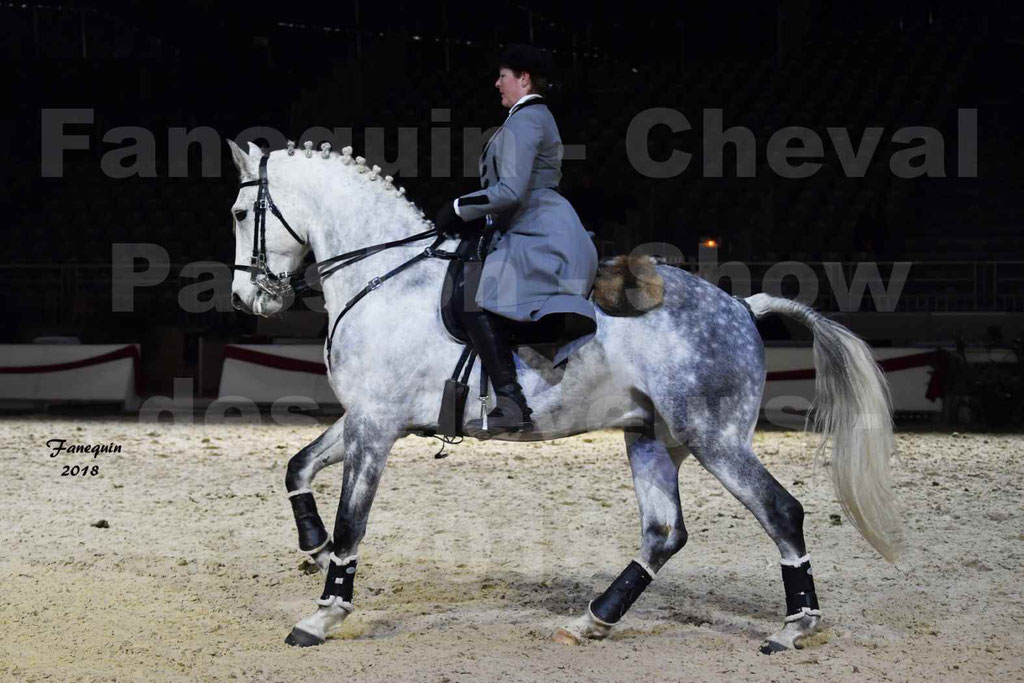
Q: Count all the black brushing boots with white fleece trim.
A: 4